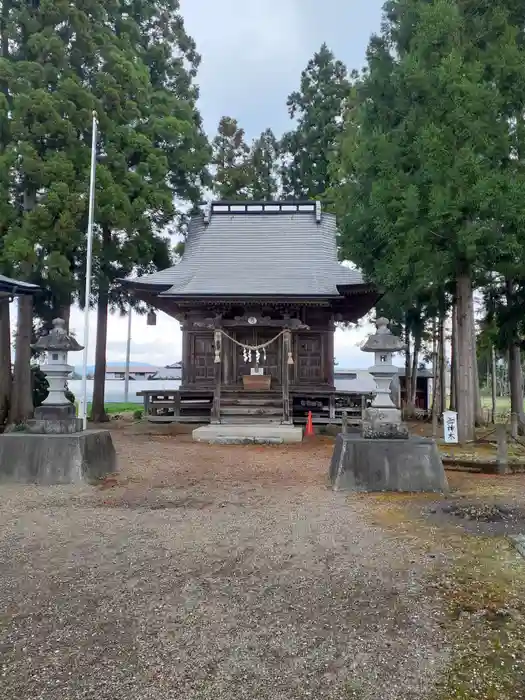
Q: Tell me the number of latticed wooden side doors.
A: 2